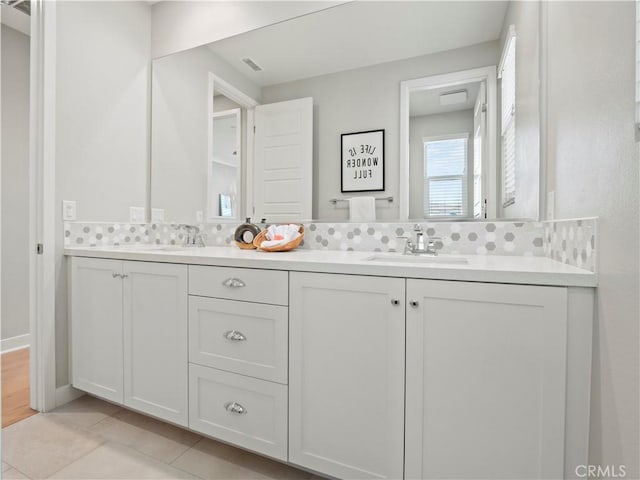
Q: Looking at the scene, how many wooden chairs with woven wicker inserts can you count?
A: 0